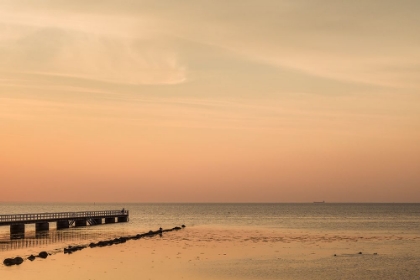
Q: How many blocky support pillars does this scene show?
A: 7